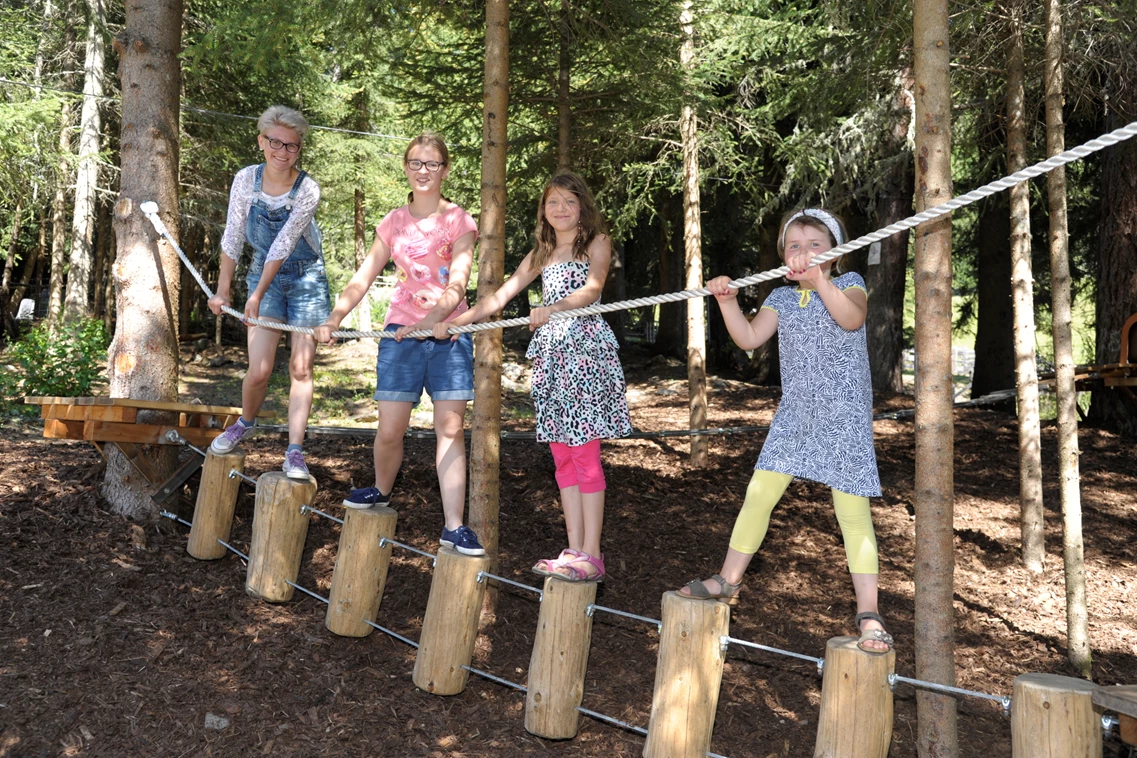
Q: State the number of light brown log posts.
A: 8